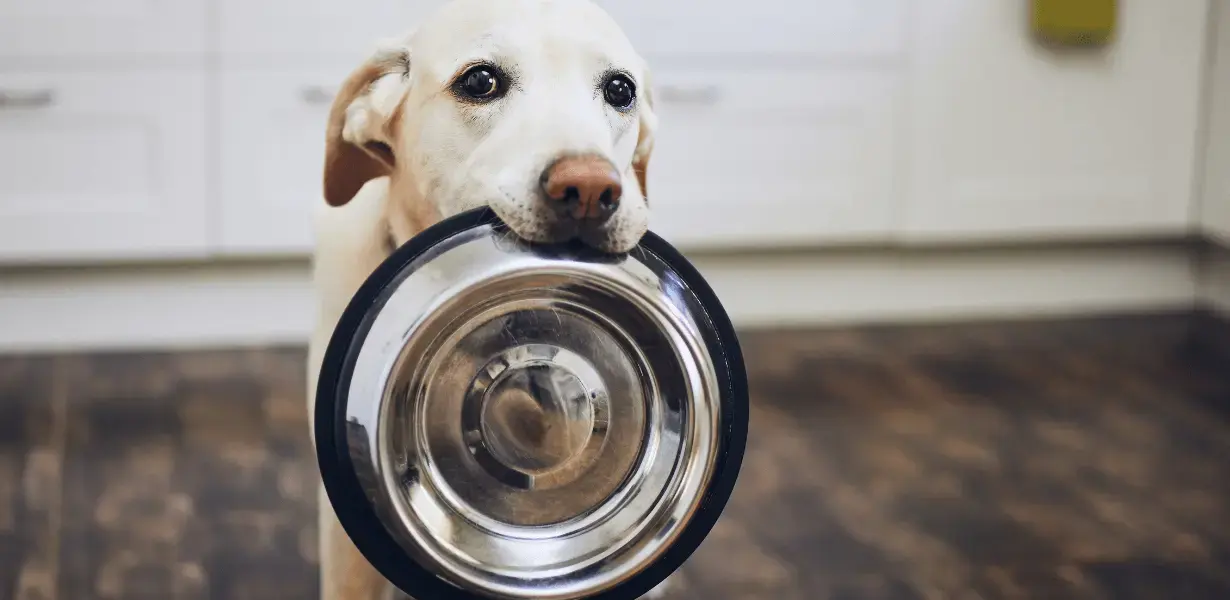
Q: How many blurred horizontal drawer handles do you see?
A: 3